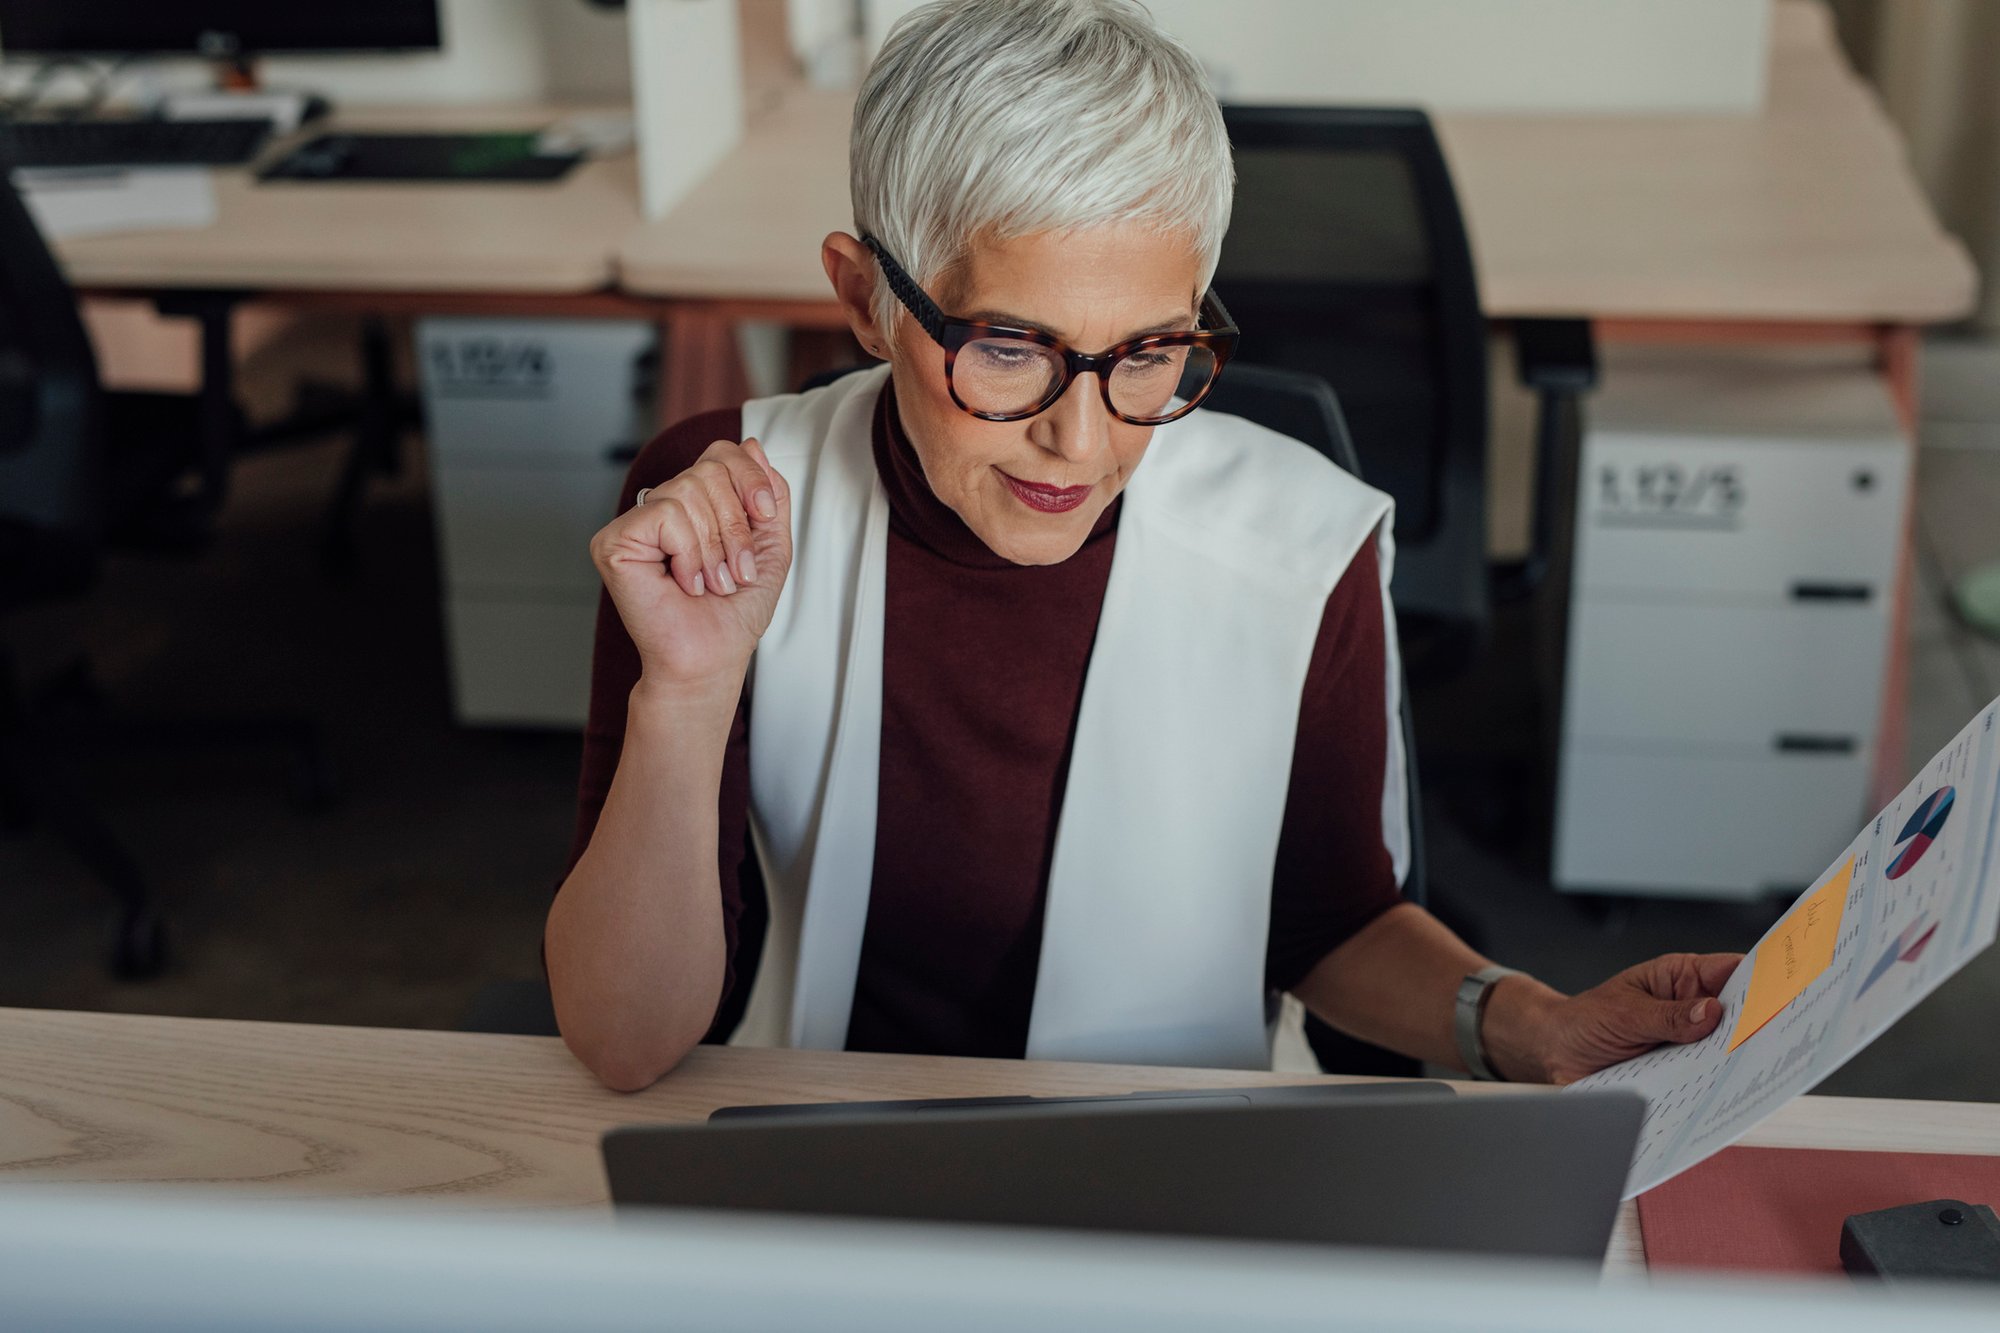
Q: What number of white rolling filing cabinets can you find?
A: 2